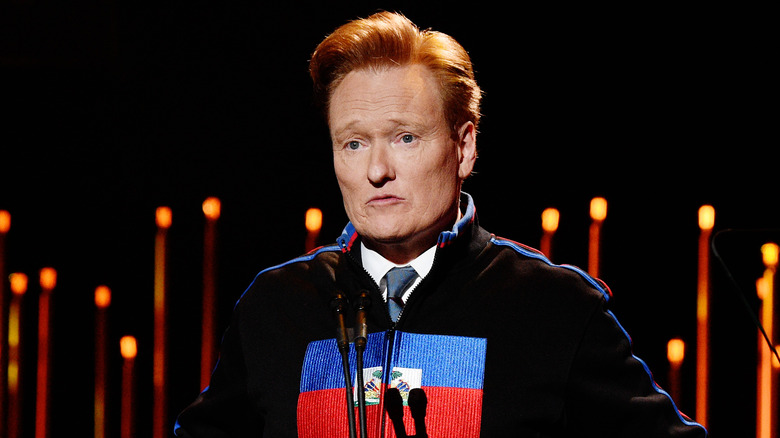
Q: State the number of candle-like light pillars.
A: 15